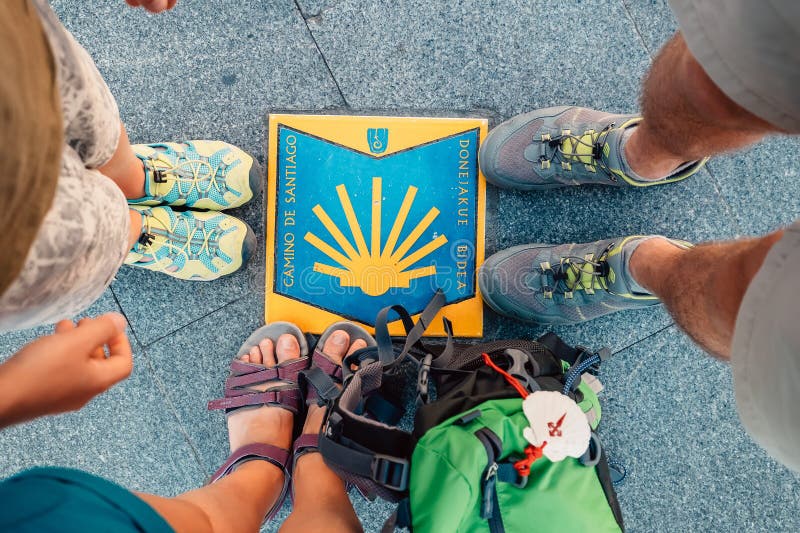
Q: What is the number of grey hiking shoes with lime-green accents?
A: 2